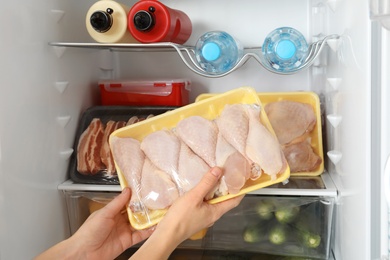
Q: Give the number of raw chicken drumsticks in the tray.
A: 8